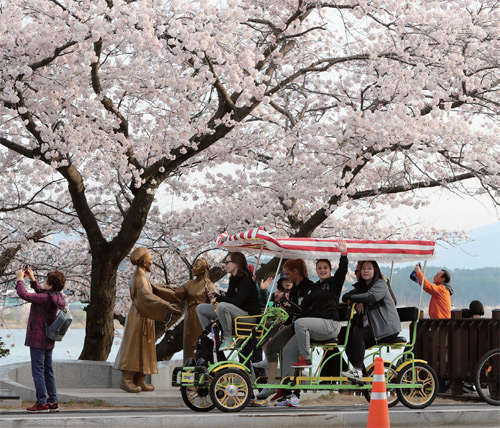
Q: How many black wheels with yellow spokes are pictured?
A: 4